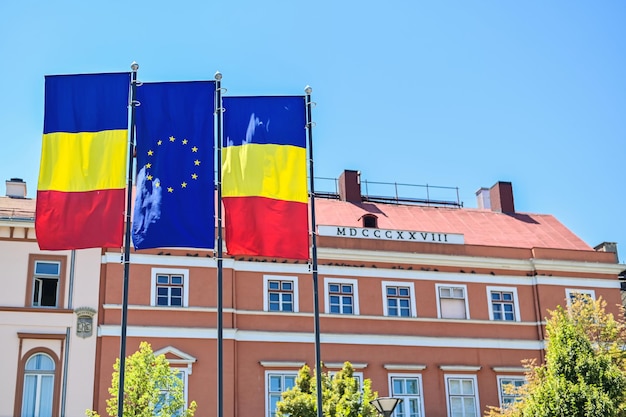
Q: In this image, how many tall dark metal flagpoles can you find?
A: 3